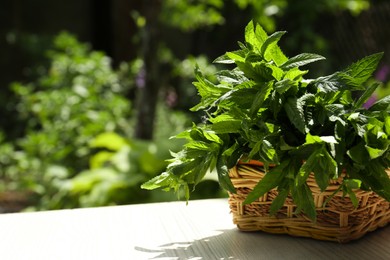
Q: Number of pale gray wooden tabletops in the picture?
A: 1